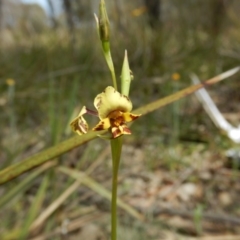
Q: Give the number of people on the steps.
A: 0